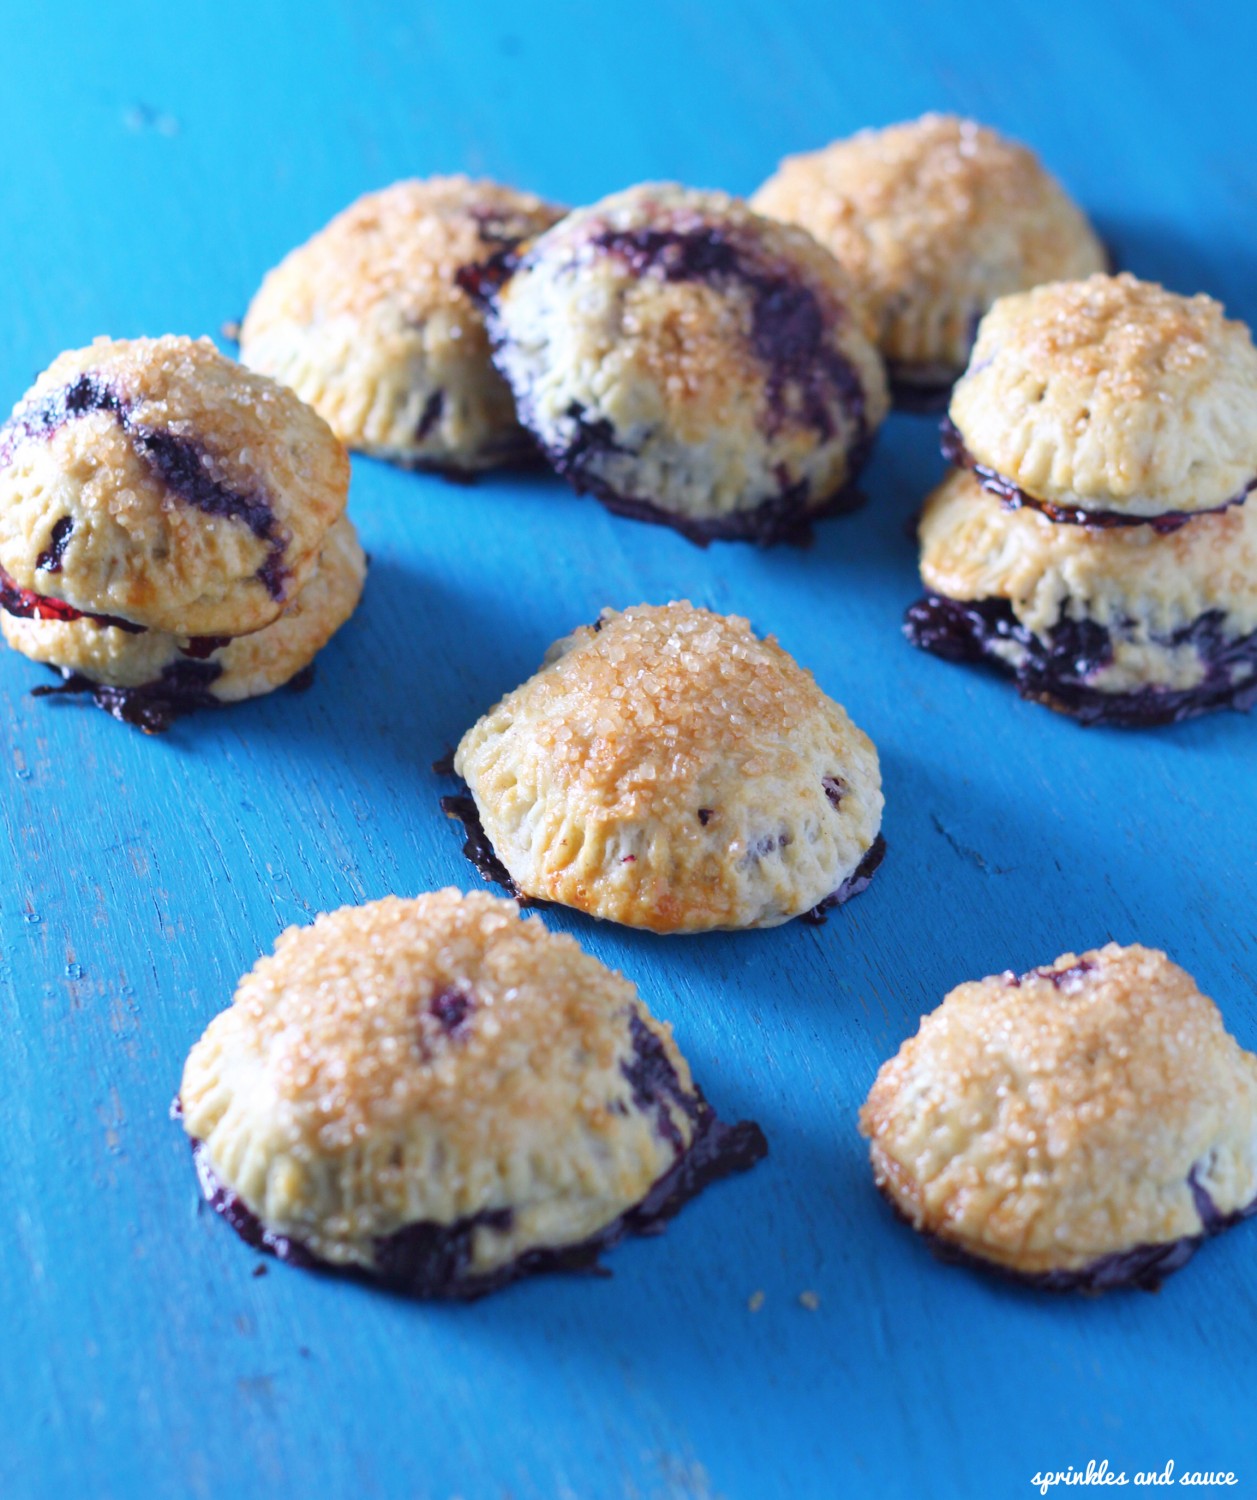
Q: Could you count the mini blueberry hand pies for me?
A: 10